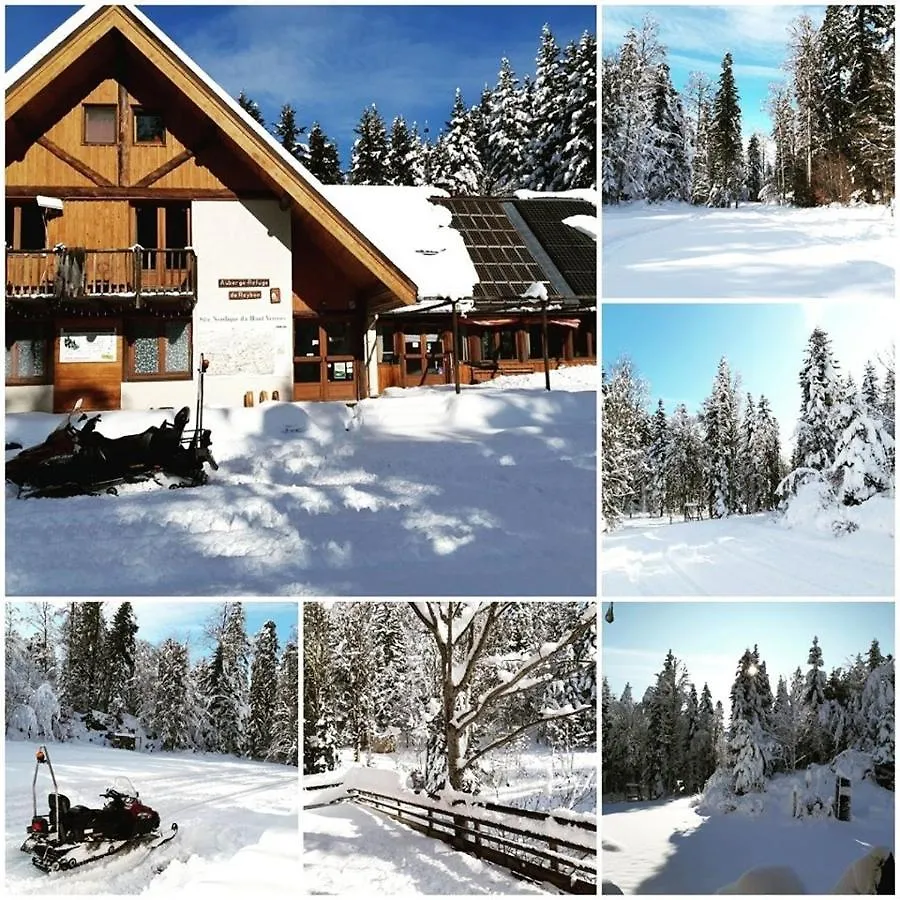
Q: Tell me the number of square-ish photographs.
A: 6